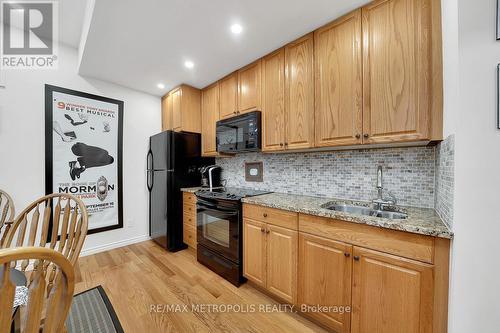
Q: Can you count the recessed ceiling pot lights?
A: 3